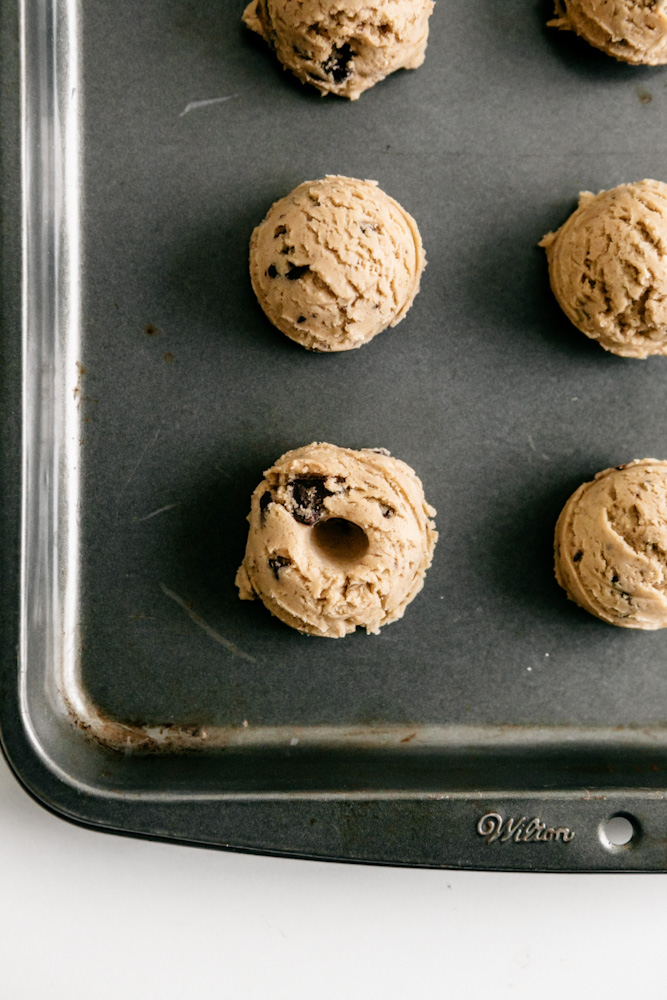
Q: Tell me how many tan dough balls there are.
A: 6